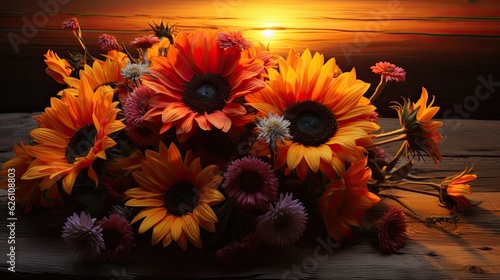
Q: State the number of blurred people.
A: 0